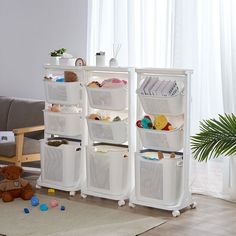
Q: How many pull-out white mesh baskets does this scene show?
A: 9